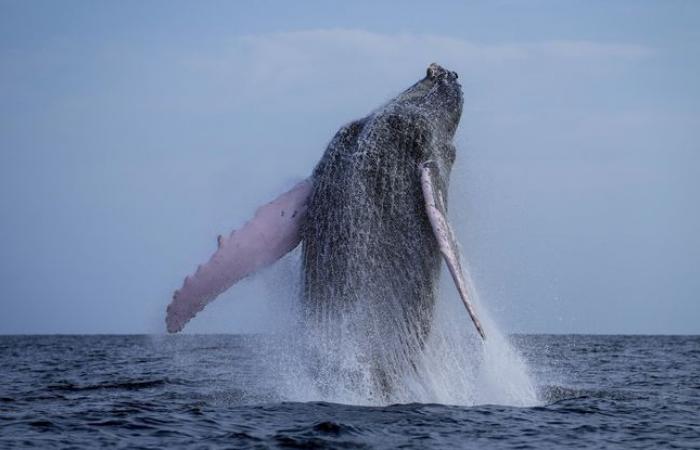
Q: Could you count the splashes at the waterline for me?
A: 1